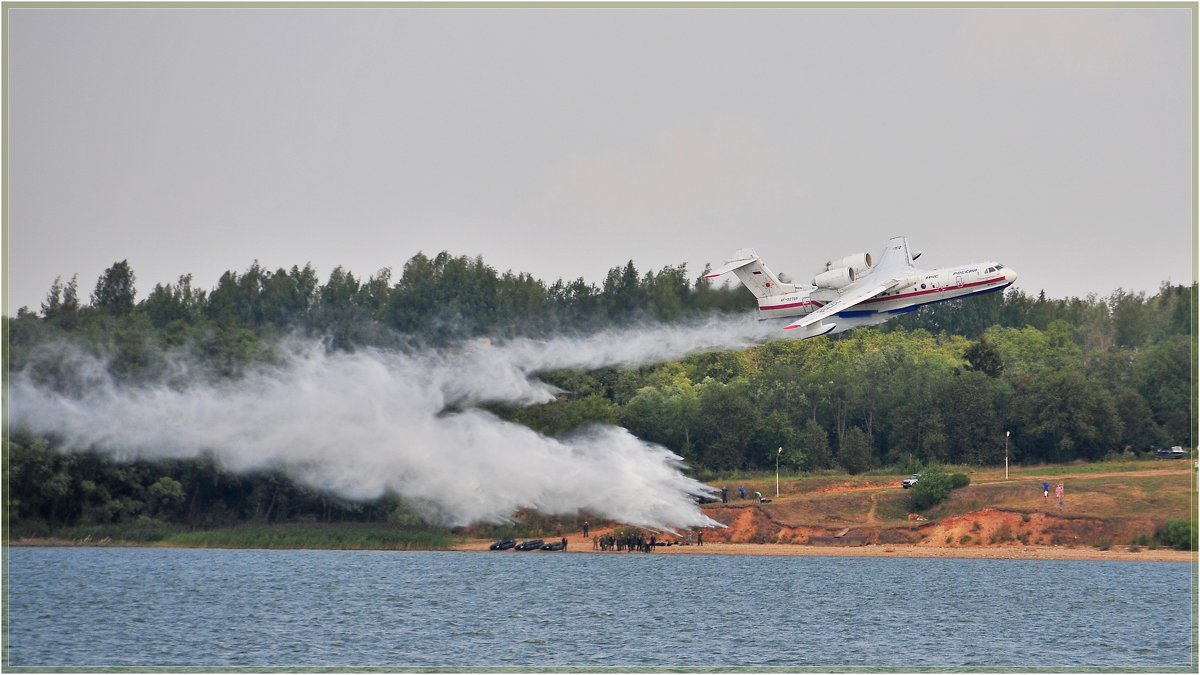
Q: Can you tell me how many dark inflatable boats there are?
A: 3